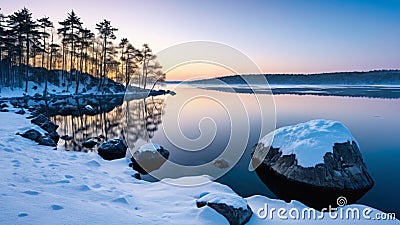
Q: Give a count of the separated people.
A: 0